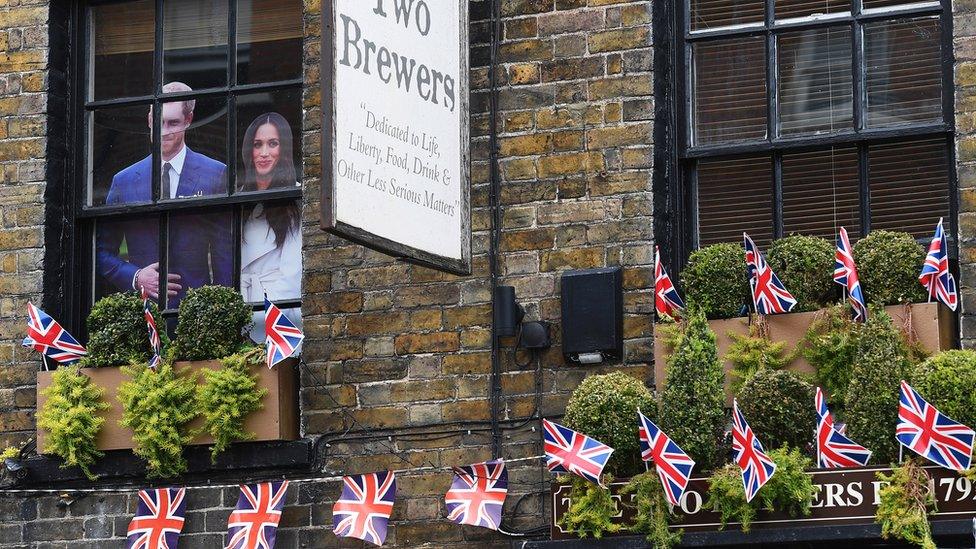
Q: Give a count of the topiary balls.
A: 8